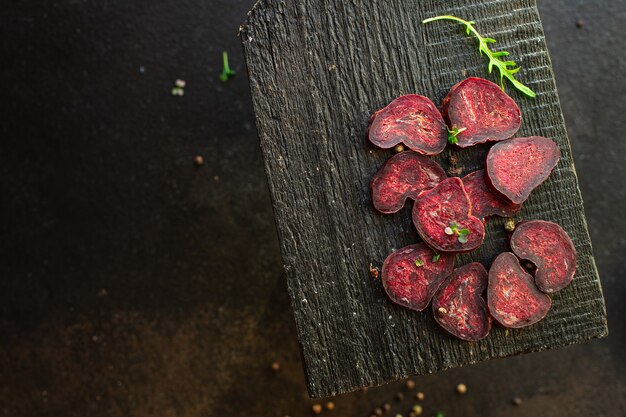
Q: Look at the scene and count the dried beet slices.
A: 10